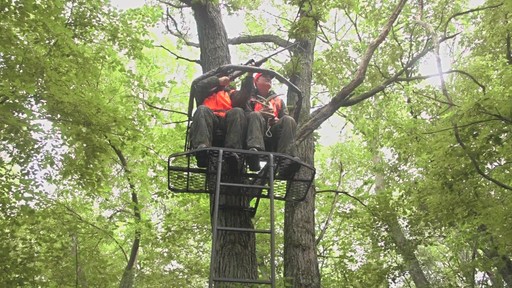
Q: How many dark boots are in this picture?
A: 4